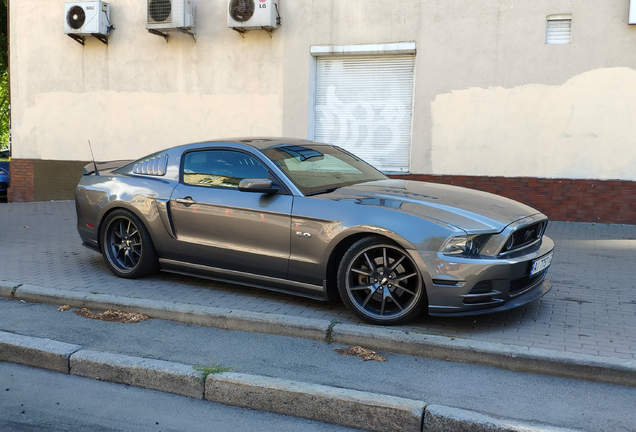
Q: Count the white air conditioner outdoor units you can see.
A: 3